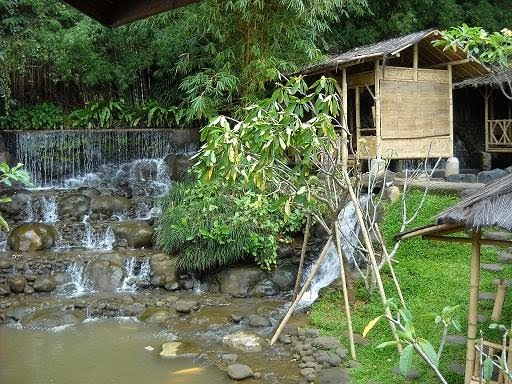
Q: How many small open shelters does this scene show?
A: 3